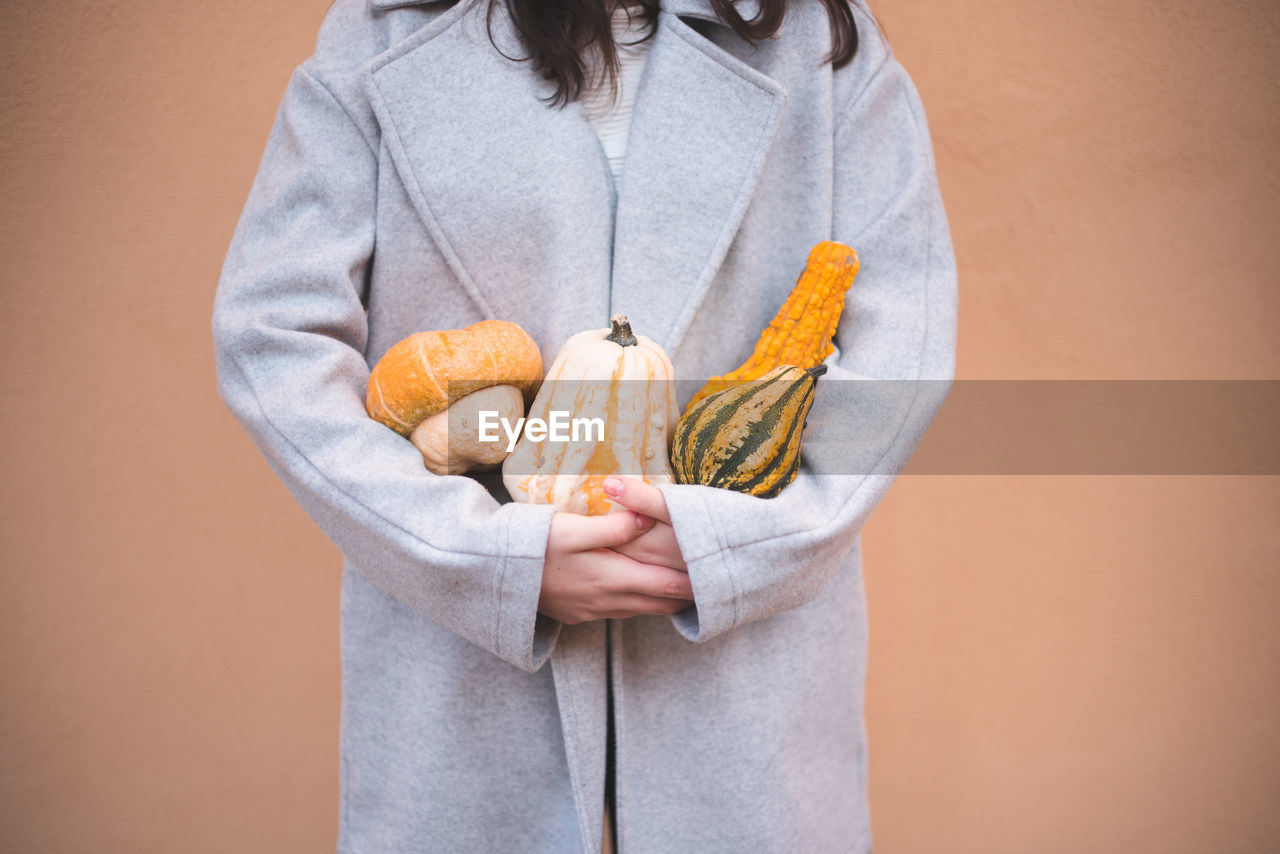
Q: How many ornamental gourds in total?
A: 4